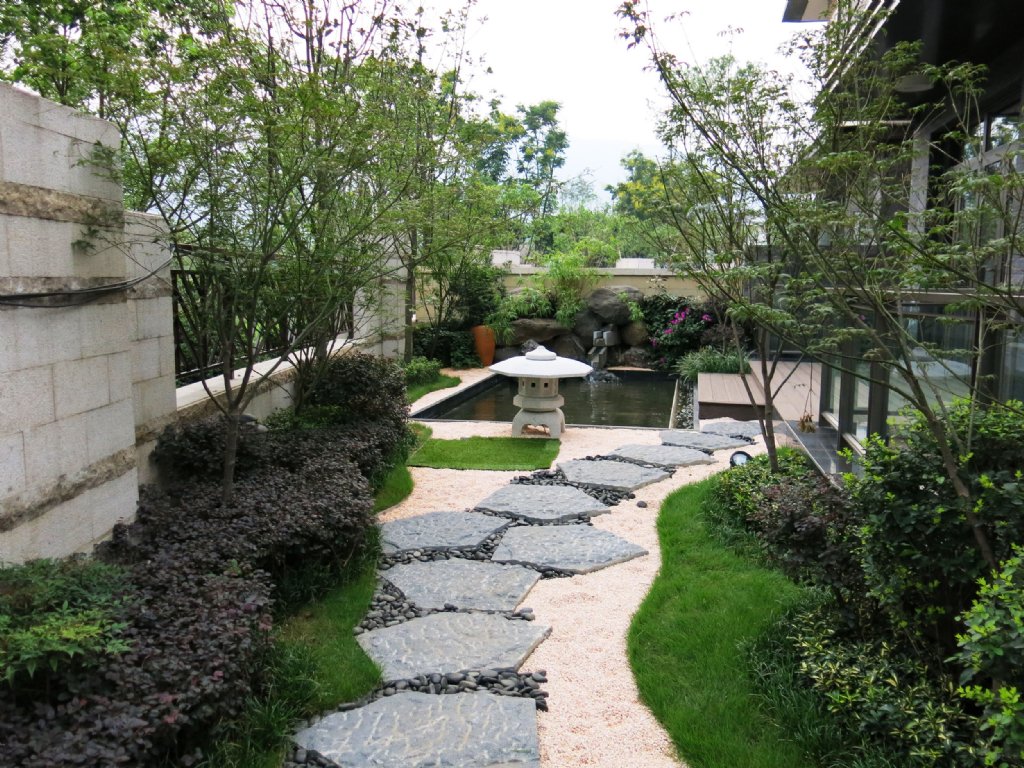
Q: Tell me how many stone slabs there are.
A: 10